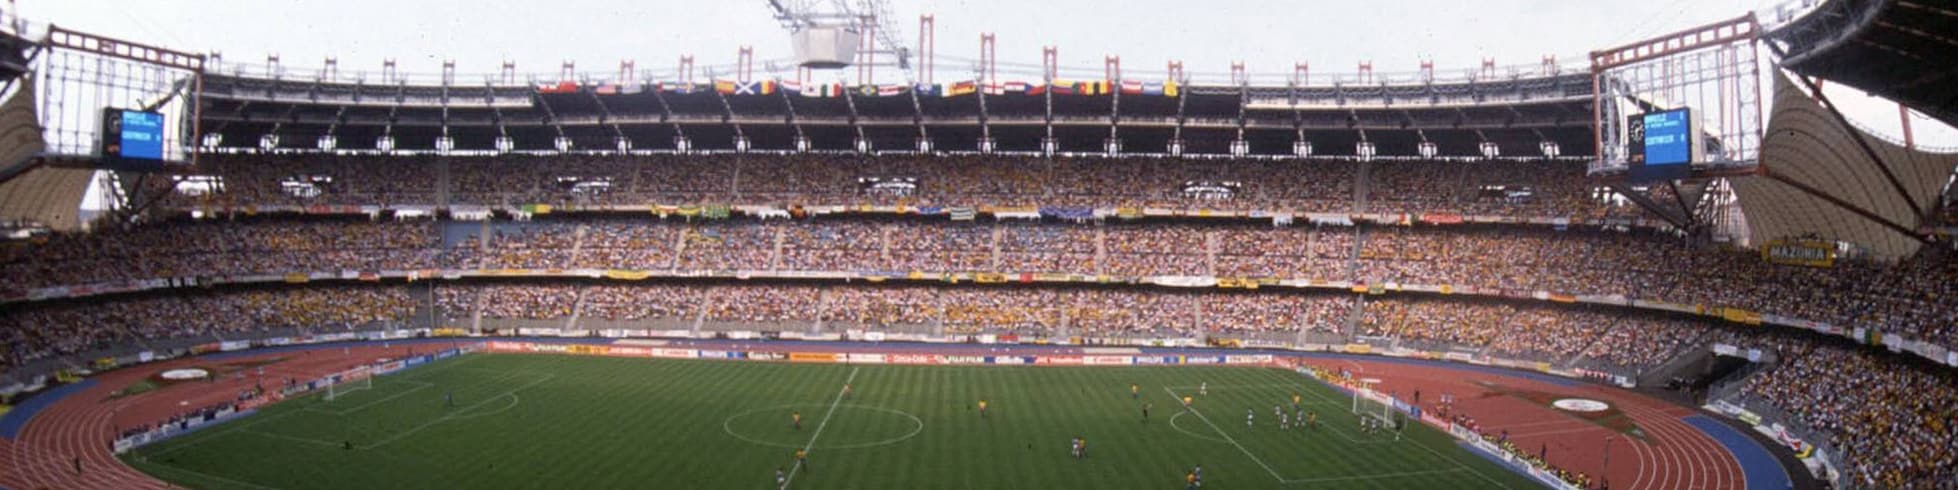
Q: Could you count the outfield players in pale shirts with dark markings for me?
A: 10